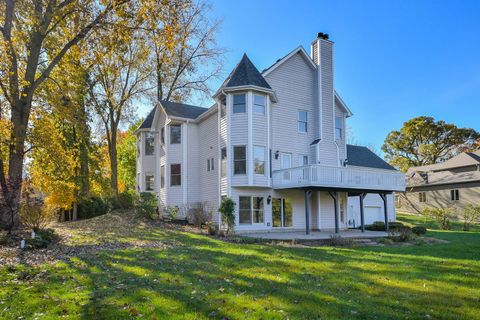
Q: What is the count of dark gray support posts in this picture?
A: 4